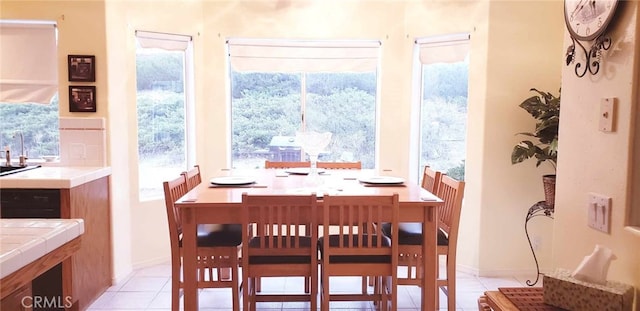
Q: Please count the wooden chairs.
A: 8